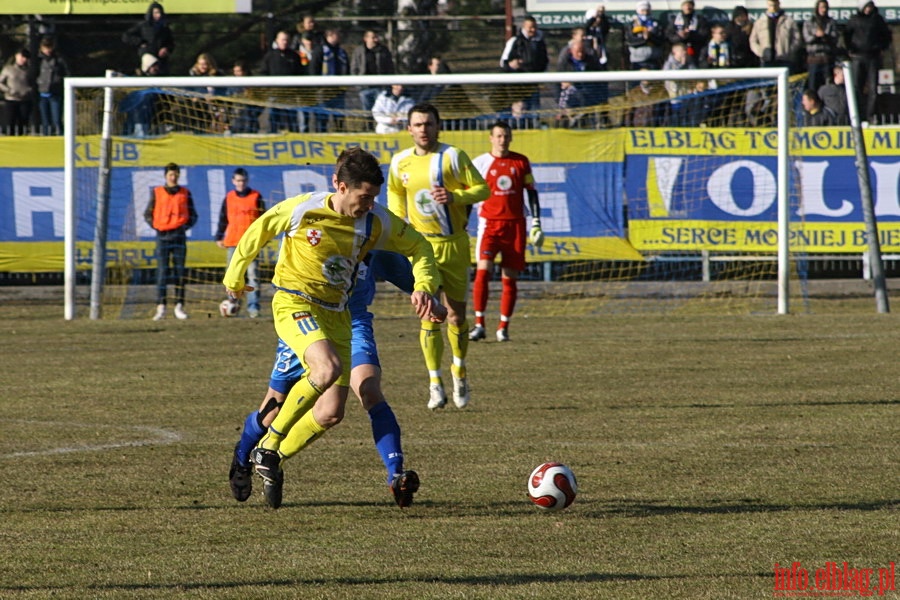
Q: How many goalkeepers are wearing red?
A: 1